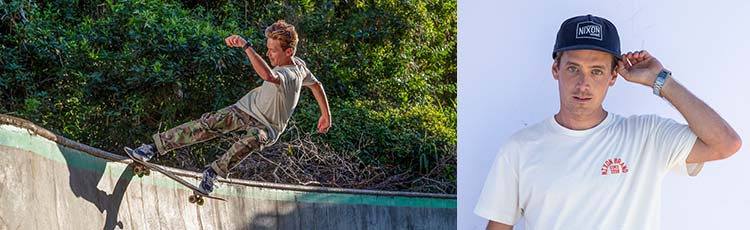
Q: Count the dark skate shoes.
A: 2